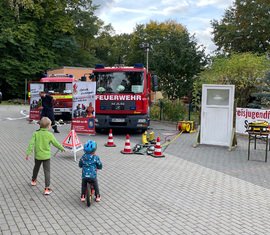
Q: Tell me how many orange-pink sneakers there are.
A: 4